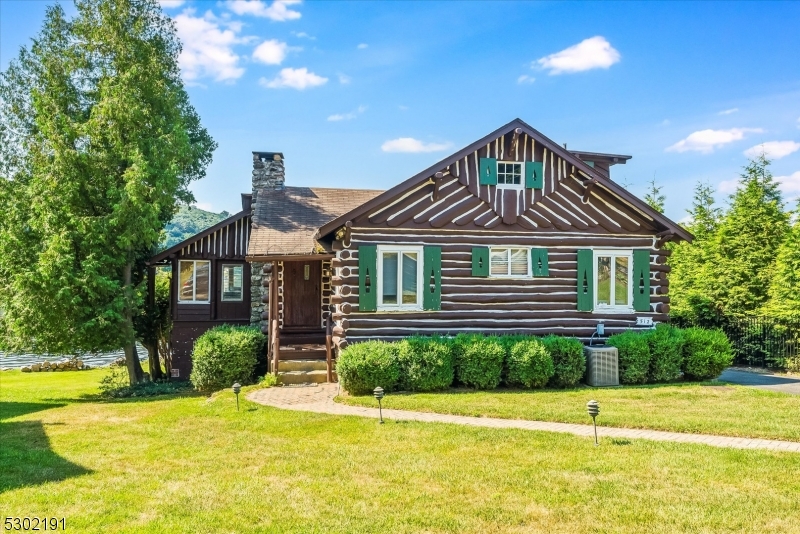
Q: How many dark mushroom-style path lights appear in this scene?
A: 3